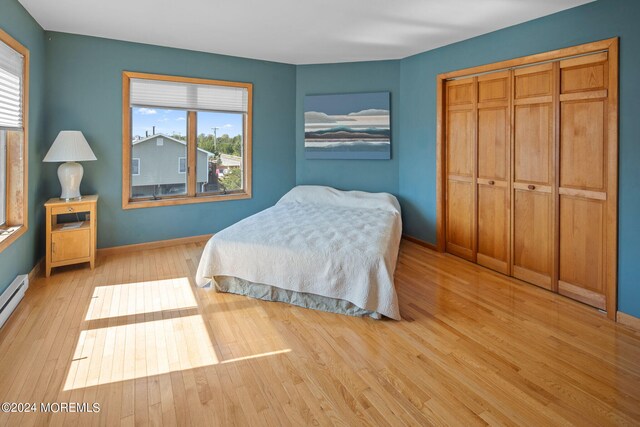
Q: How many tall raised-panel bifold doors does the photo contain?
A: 4